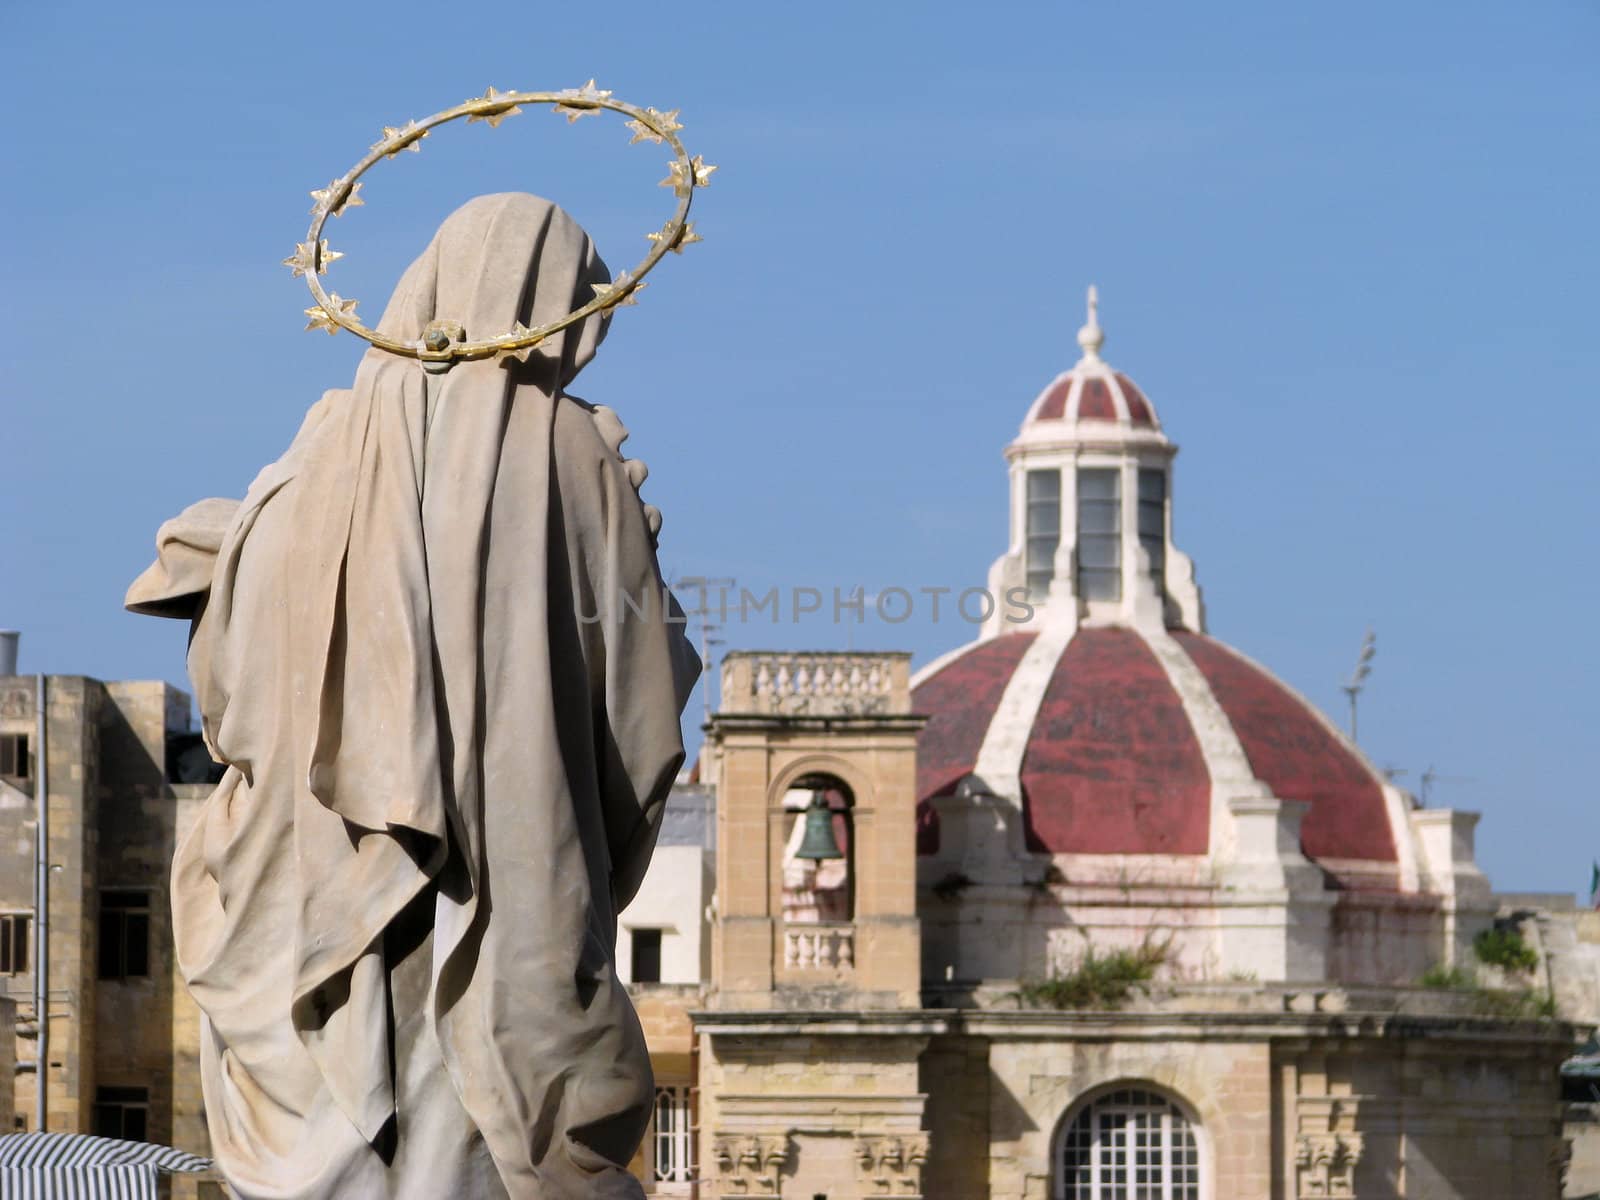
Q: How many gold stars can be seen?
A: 11